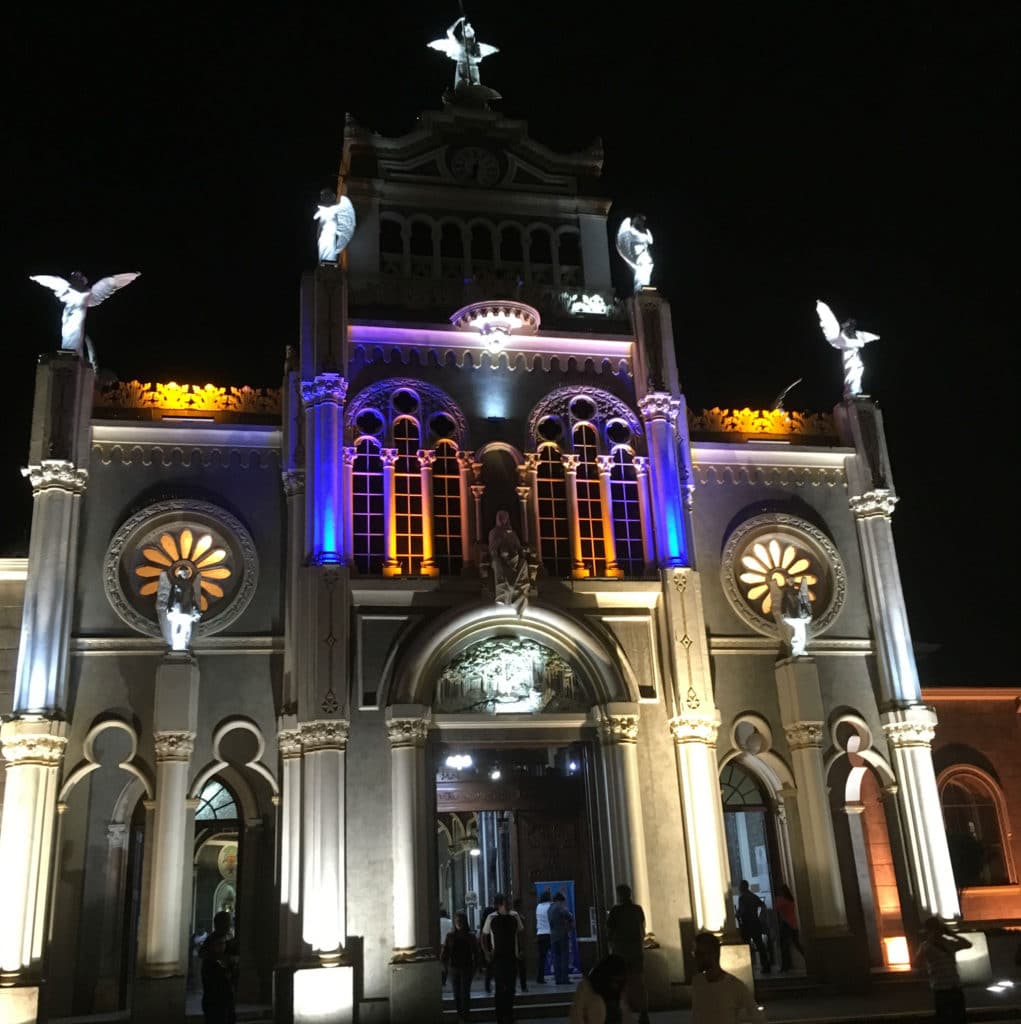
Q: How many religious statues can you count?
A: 8